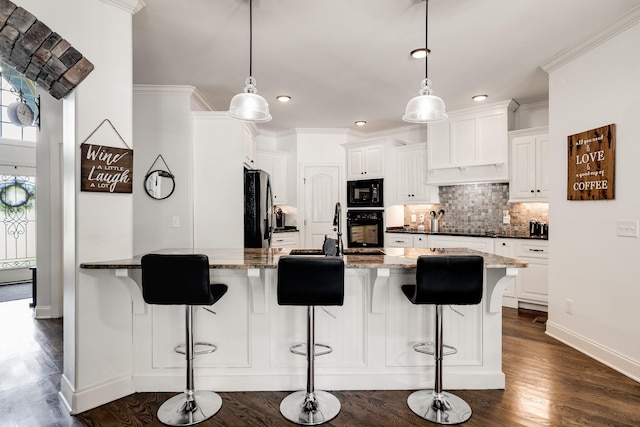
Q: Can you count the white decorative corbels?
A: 4